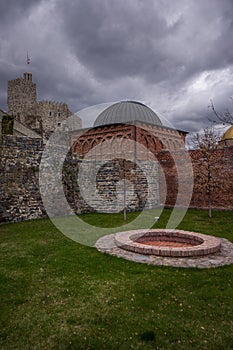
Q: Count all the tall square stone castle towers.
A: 1